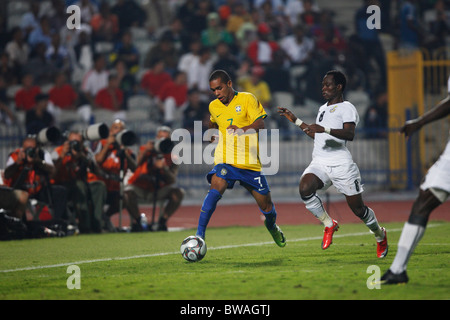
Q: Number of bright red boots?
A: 2